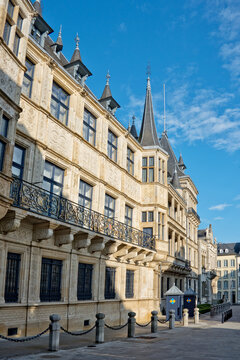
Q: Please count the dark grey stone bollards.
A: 5